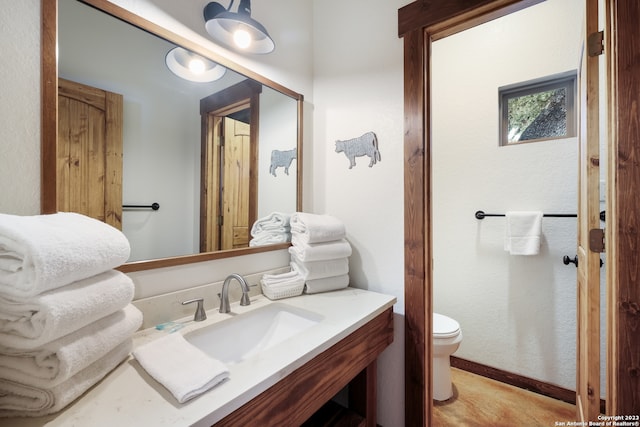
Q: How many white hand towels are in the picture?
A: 2